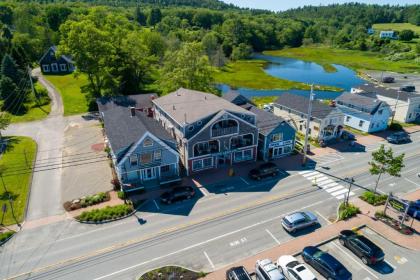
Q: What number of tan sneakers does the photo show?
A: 0